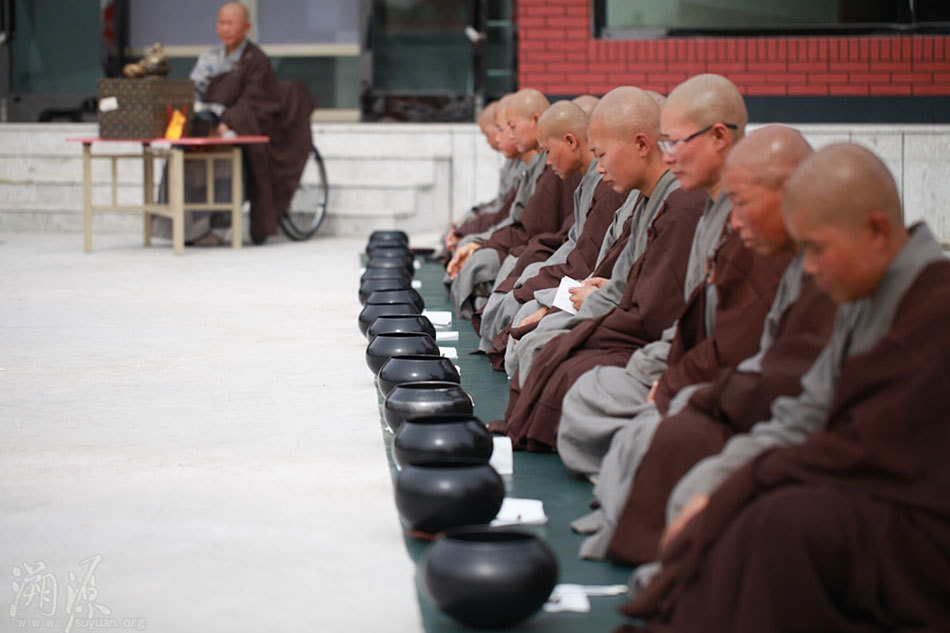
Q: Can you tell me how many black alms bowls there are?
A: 15